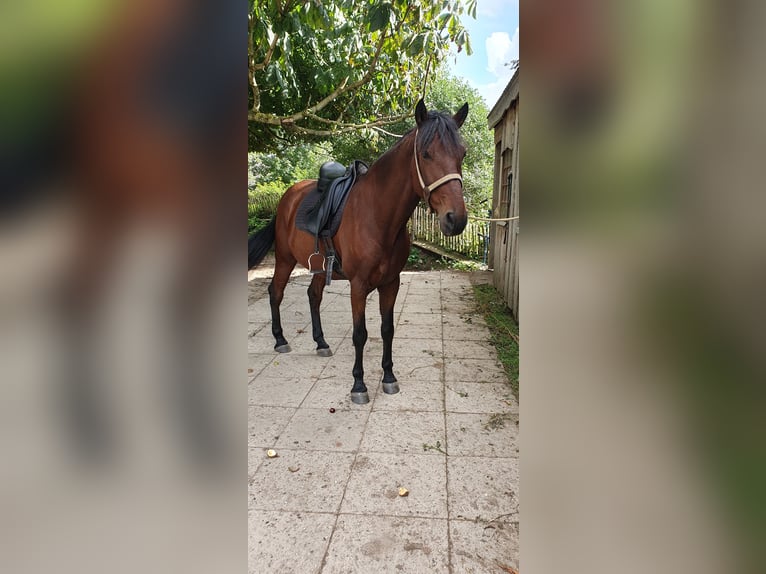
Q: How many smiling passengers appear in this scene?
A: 0